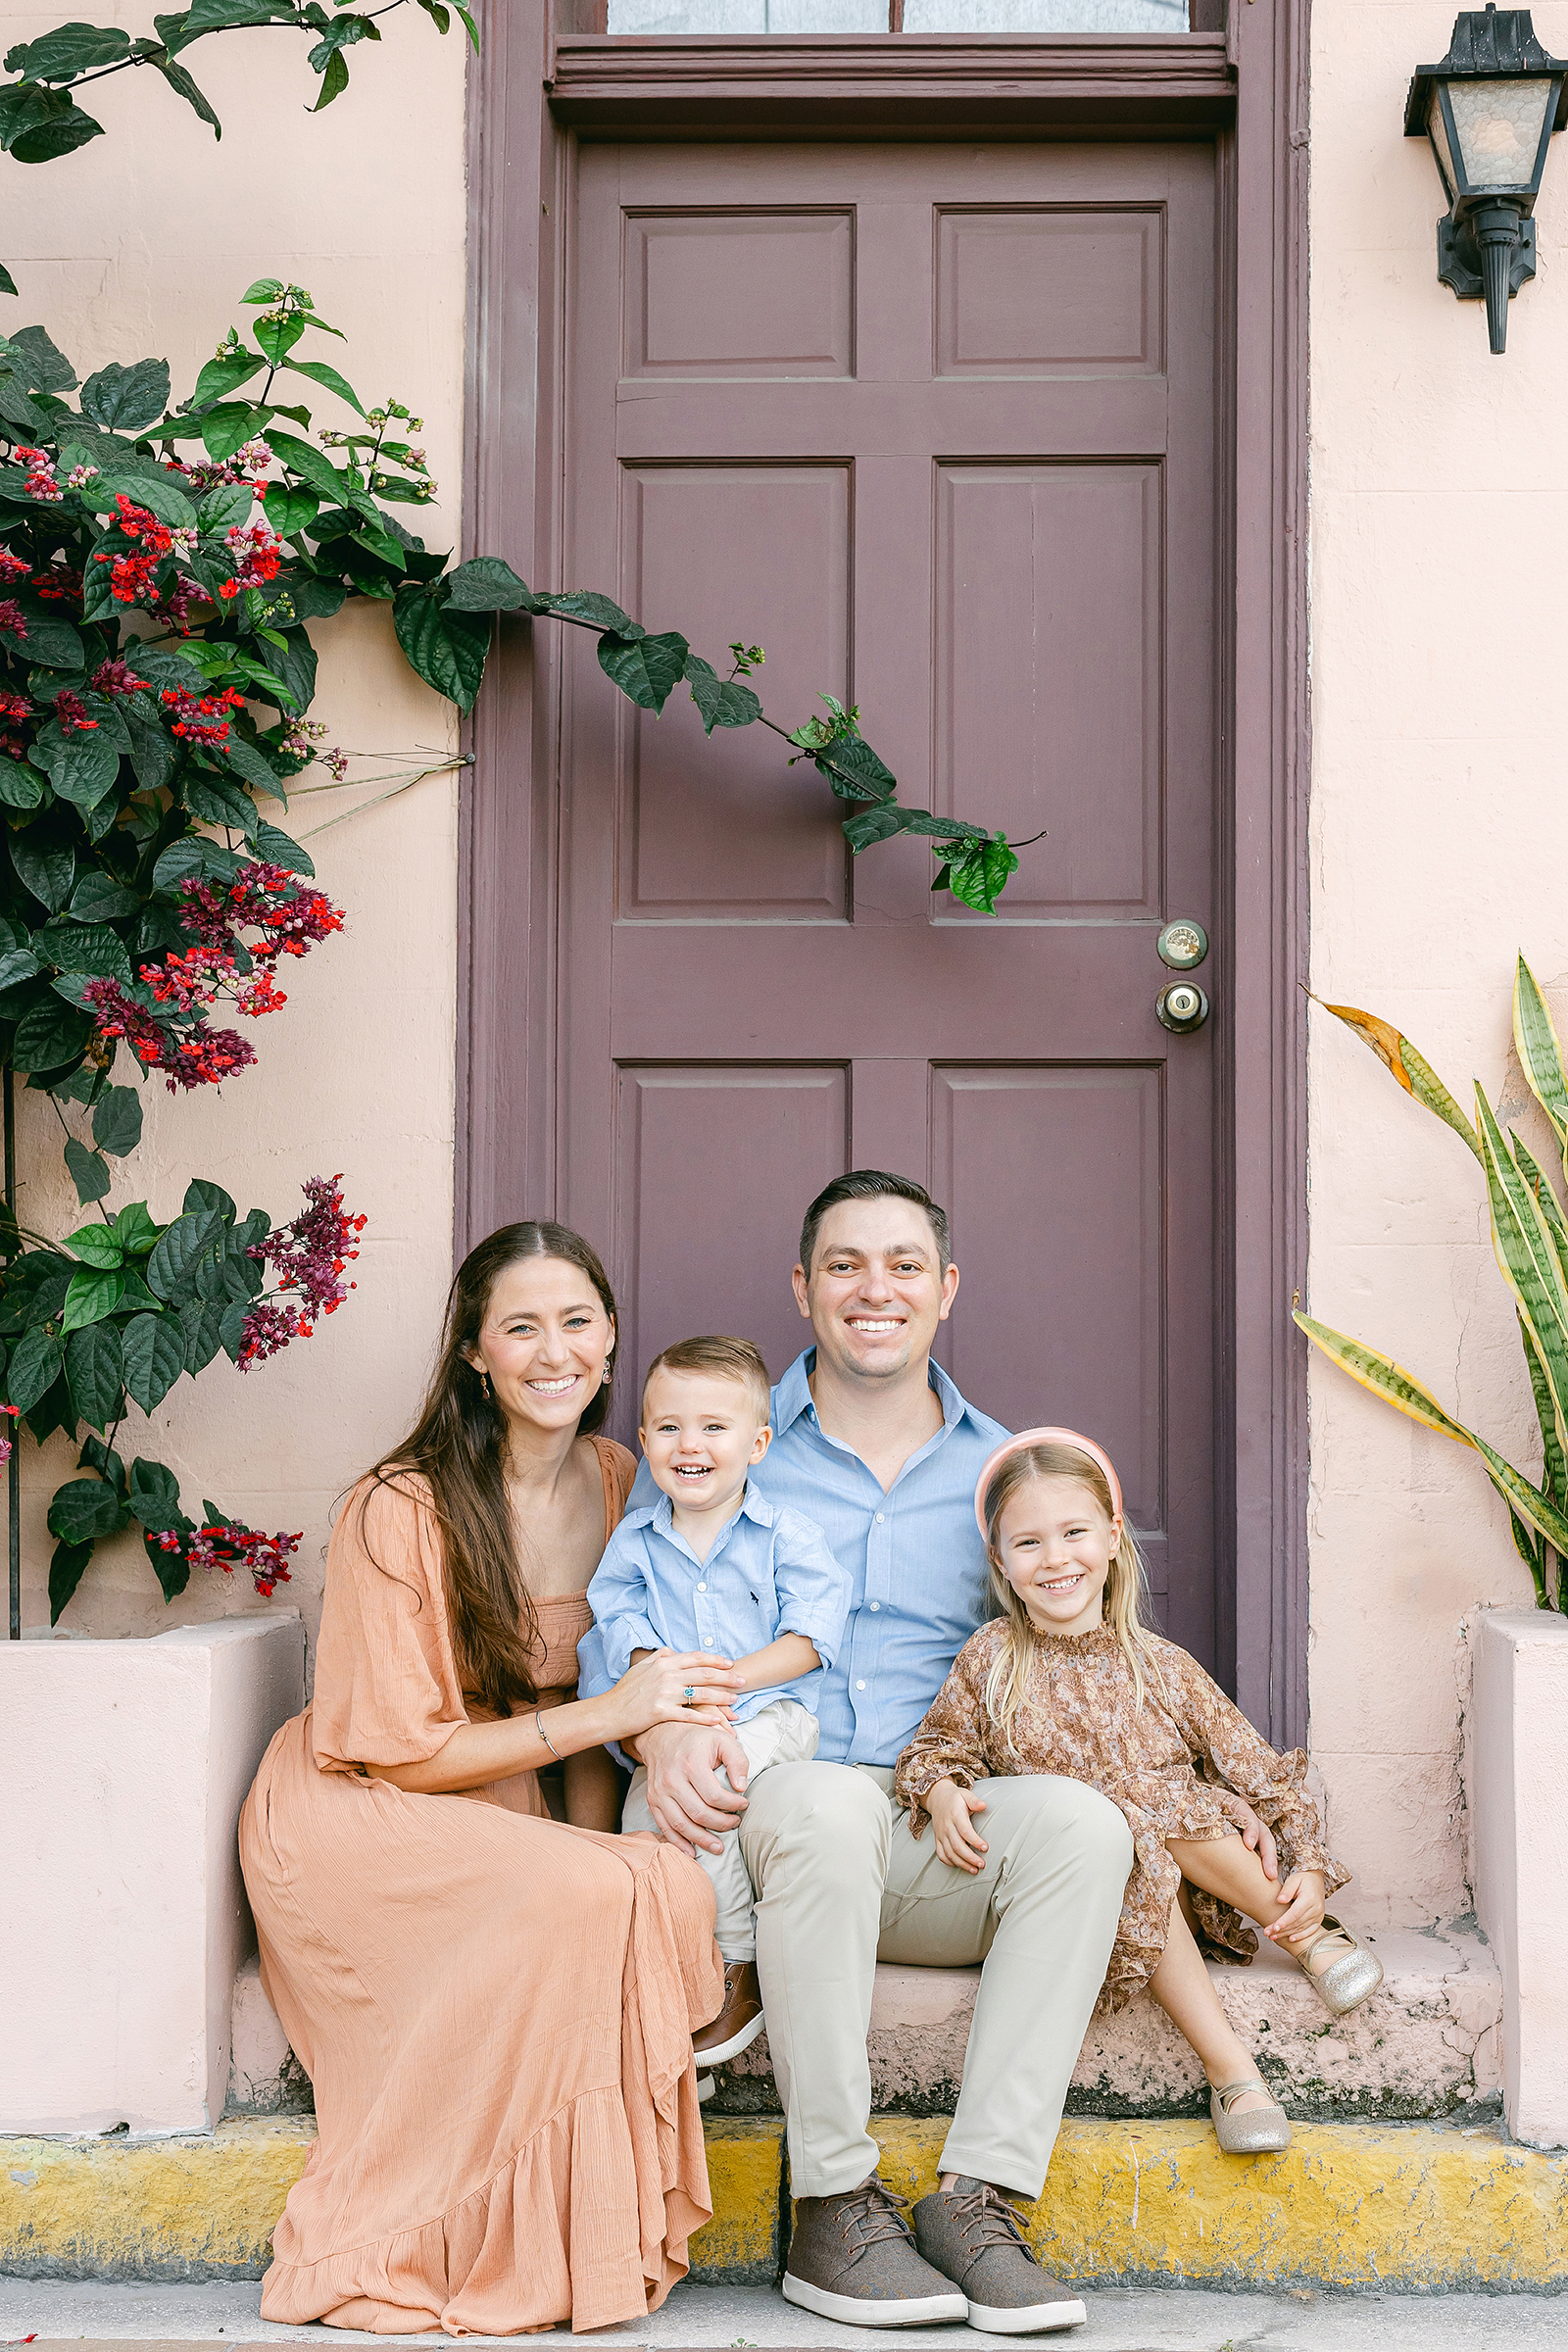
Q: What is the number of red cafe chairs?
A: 0